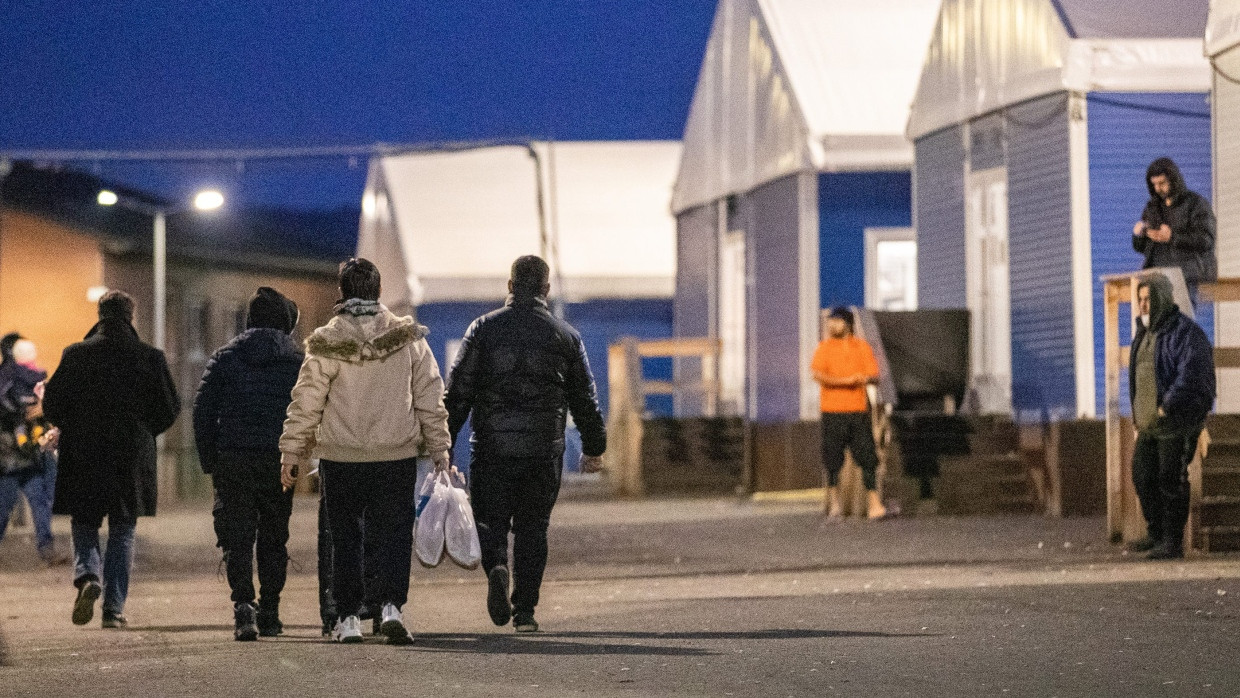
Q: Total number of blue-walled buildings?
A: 3